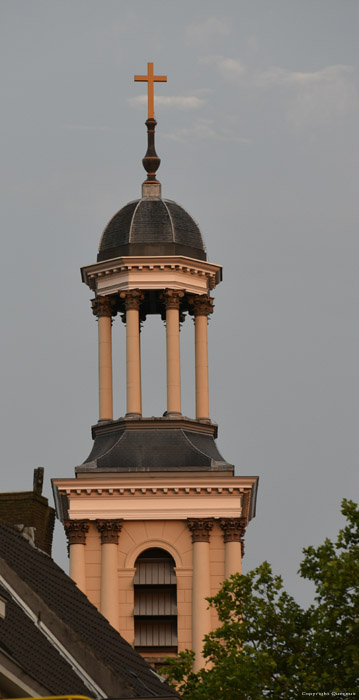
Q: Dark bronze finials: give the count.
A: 1